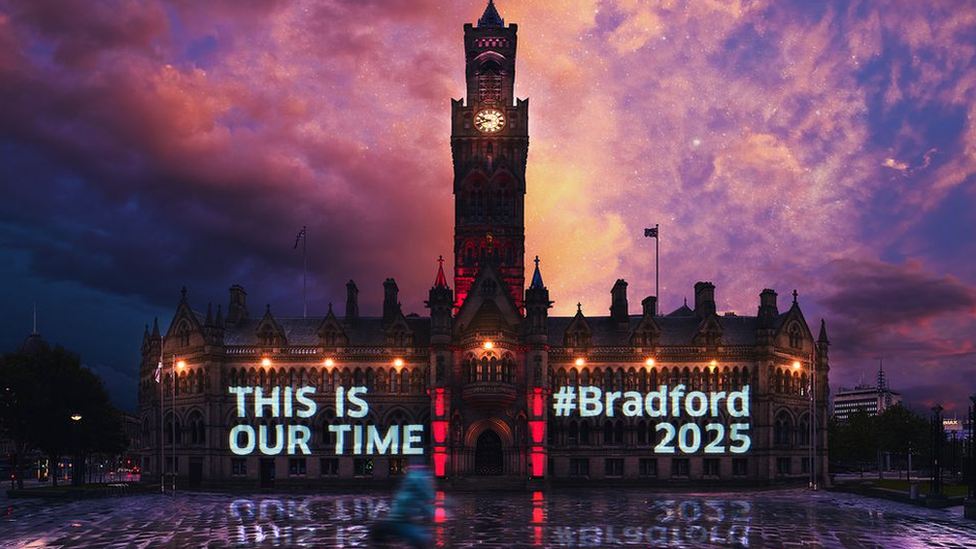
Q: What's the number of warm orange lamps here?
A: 9